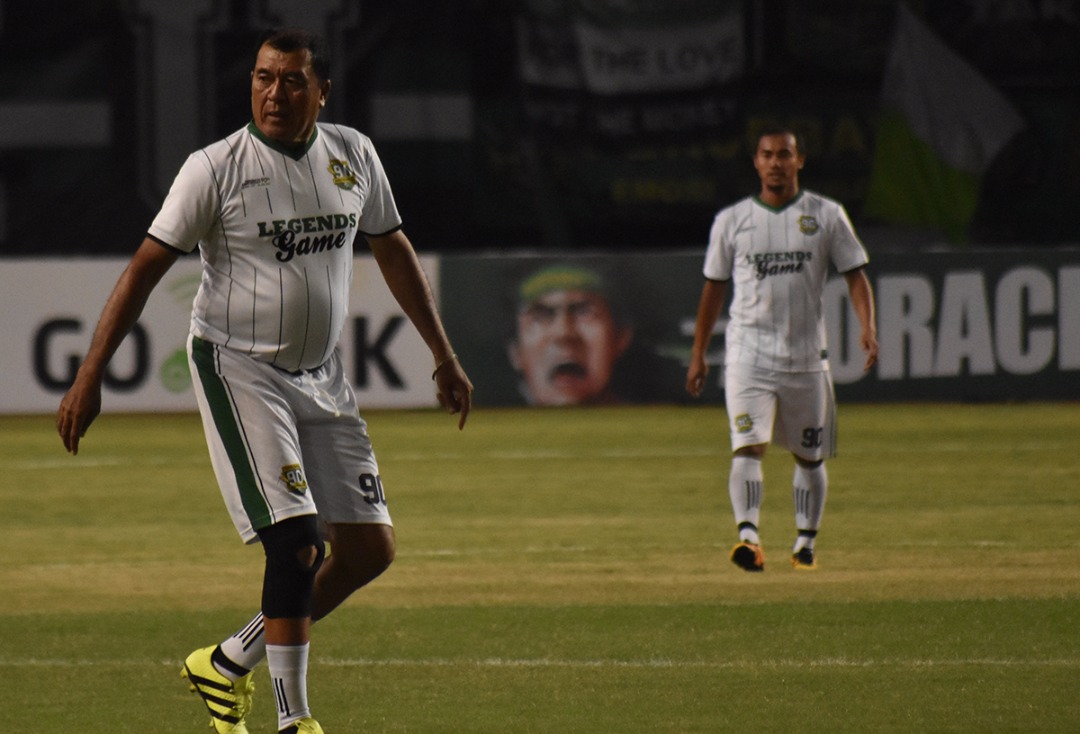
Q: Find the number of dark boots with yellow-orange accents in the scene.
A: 2